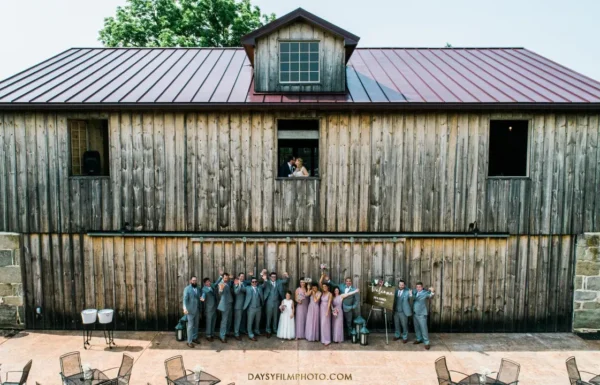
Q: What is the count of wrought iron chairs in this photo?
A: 7